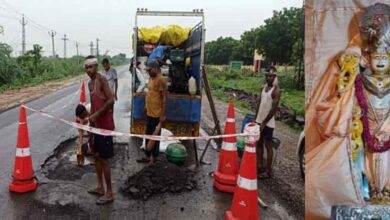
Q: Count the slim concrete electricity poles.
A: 6